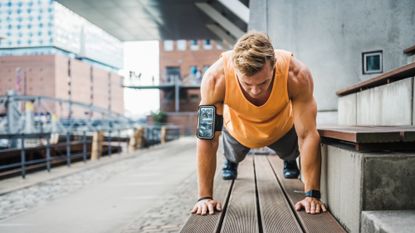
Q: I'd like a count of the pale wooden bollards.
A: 3